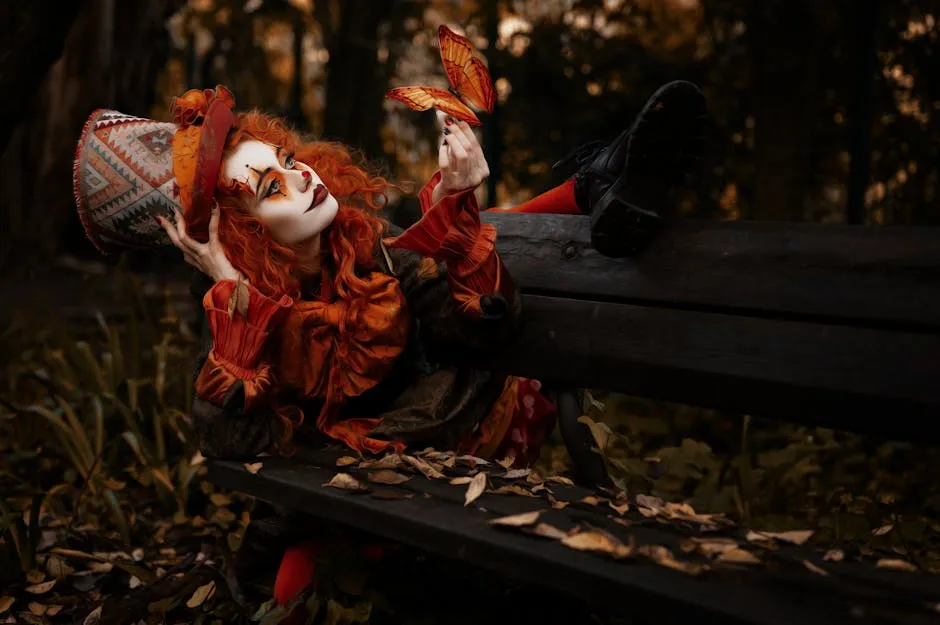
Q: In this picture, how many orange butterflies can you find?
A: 1